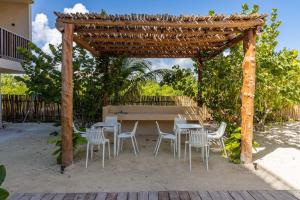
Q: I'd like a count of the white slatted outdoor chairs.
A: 8